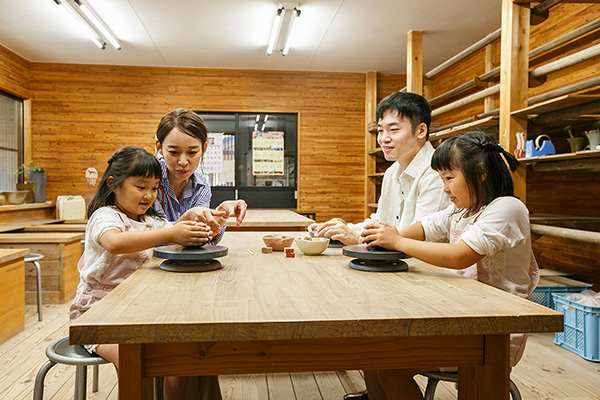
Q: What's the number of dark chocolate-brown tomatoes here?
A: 0